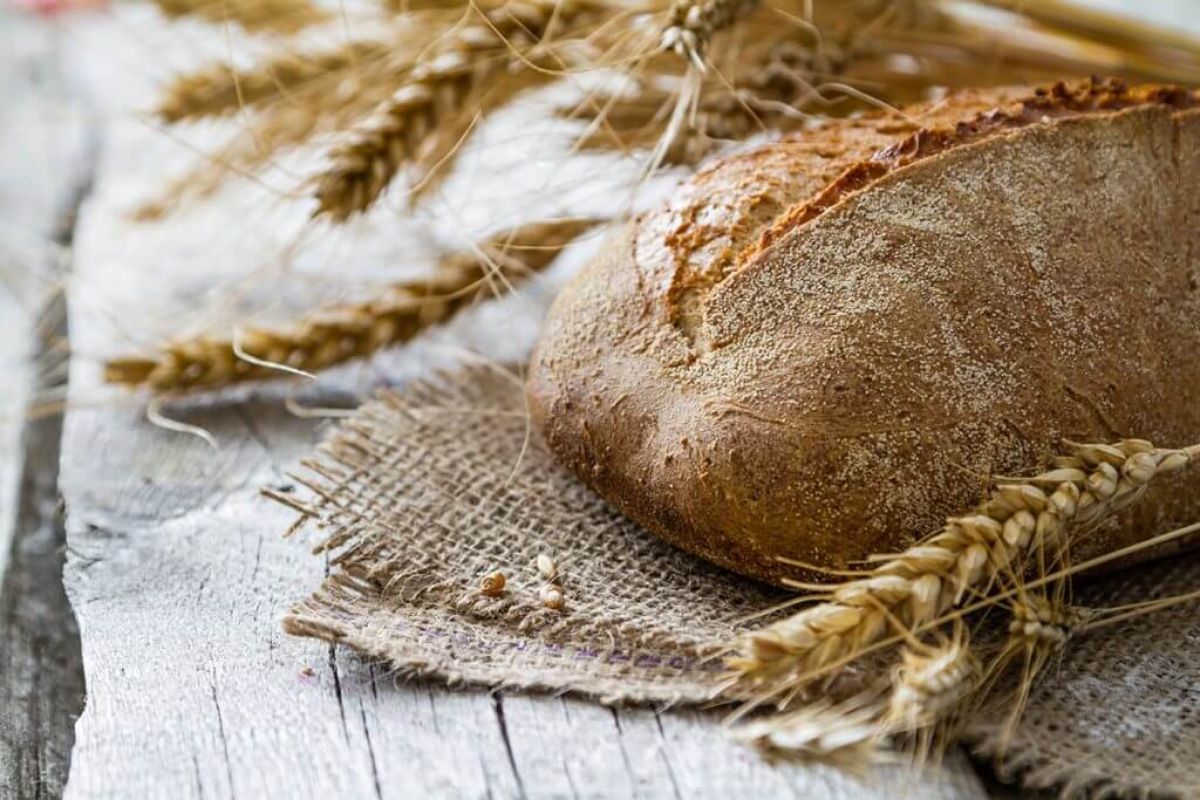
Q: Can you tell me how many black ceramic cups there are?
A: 0